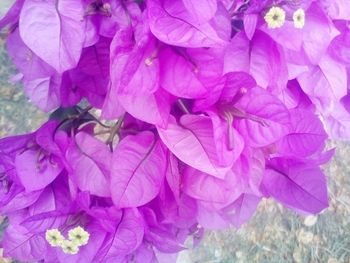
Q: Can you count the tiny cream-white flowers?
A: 5